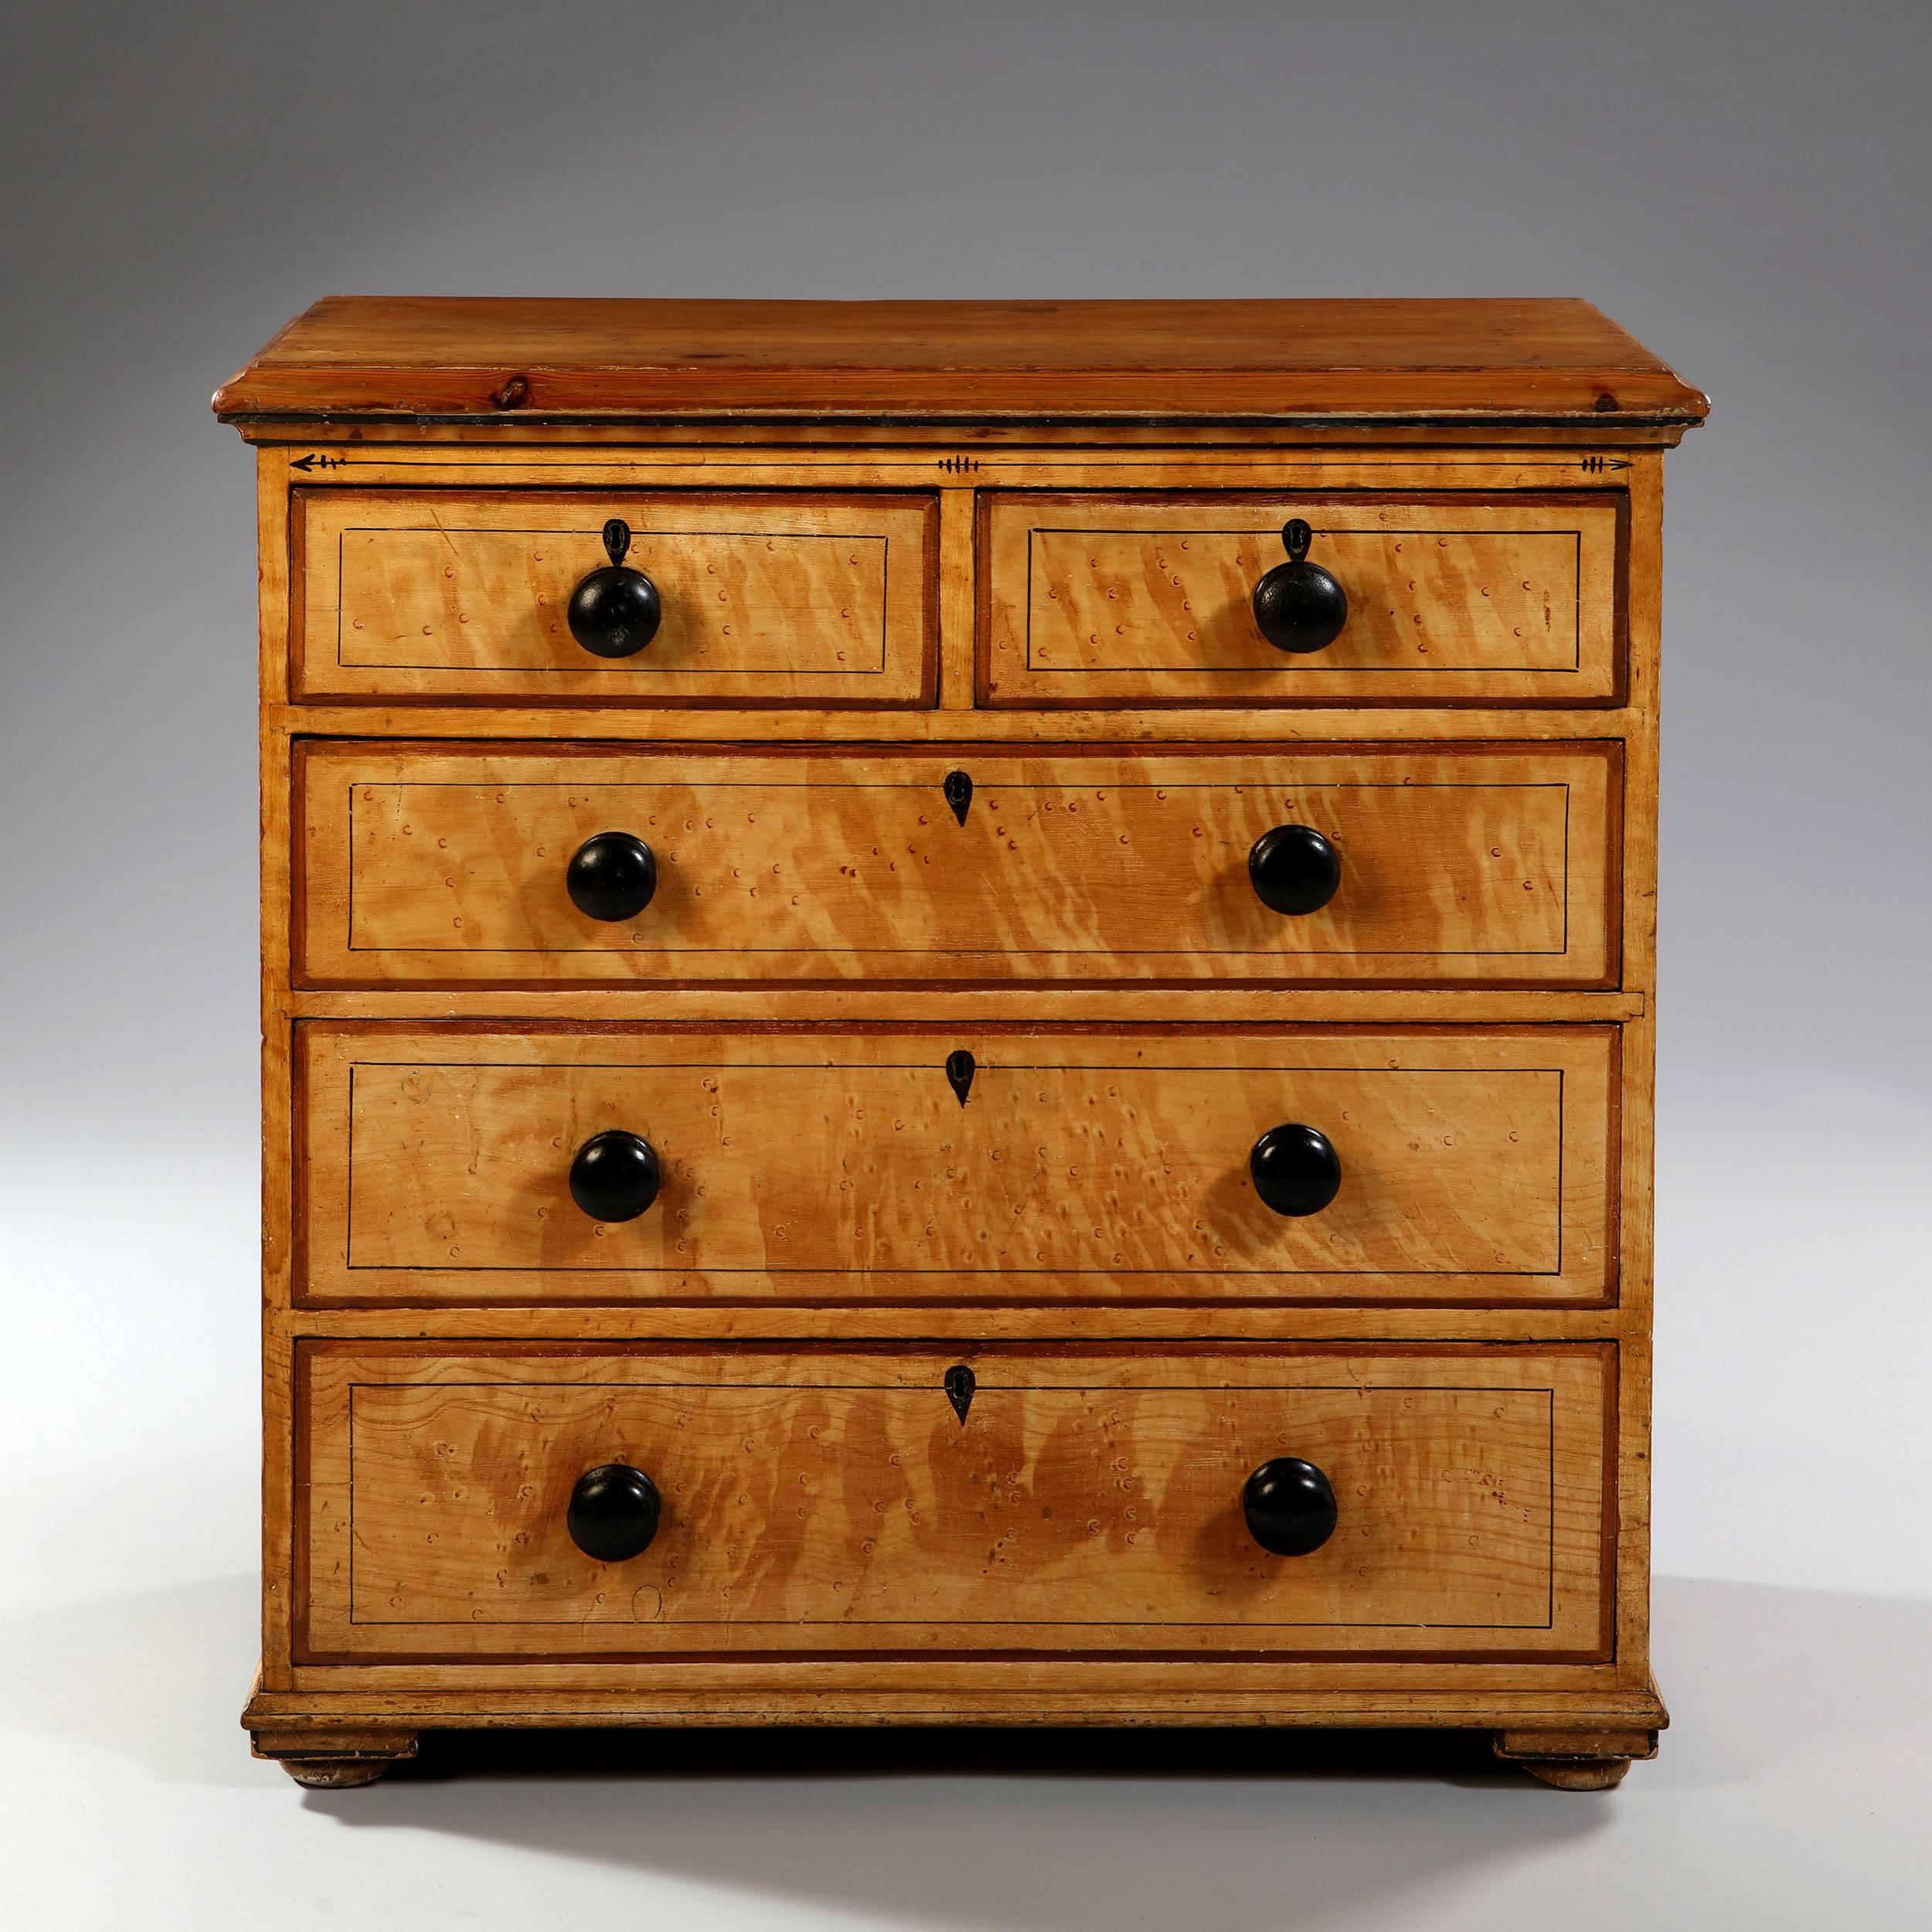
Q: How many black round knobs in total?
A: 8